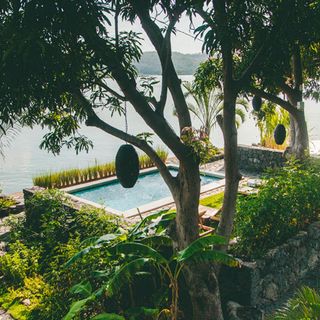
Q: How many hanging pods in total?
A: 3